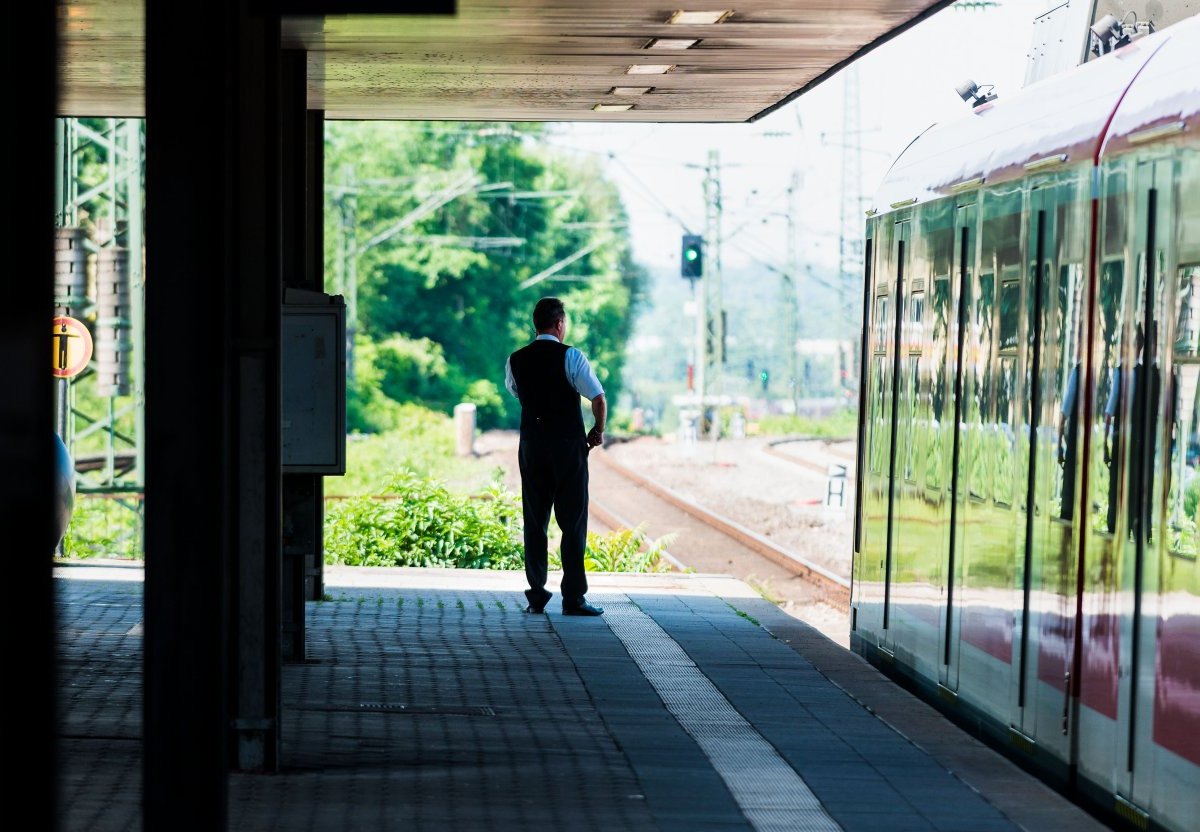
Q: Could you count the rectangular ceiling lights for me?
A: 5